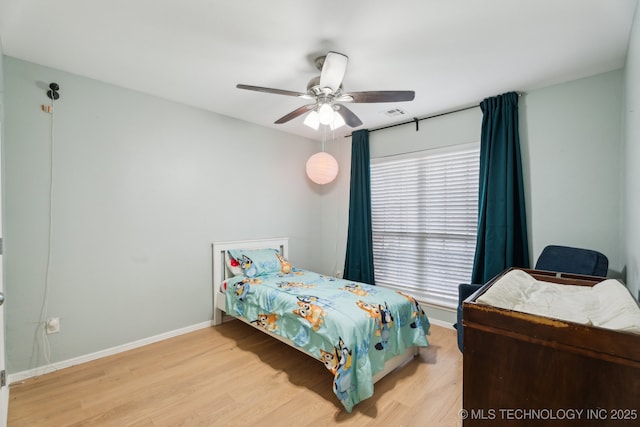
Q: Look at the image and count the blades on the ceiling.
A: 5